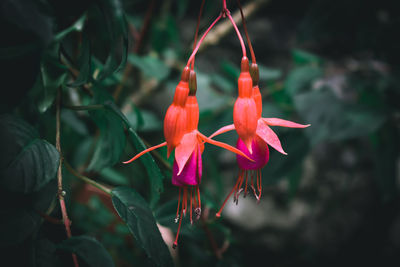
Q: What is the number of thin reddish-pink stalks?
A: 4